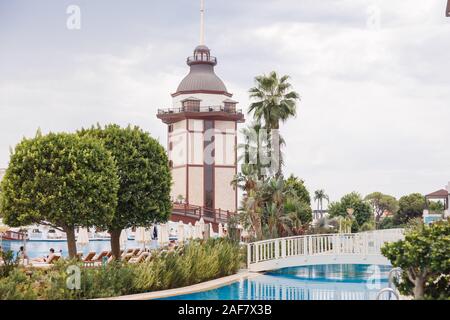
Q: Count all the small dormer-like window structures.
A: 2